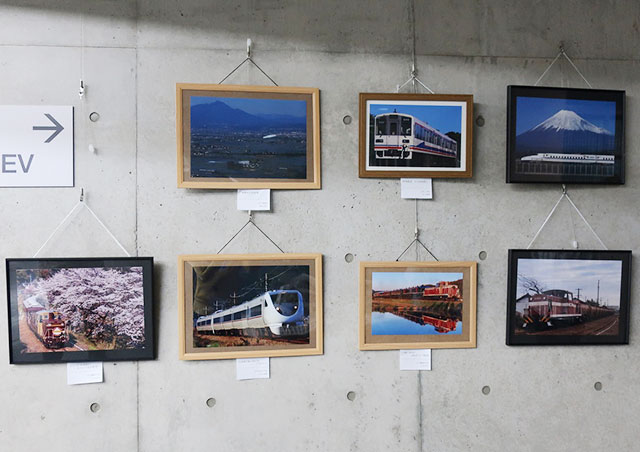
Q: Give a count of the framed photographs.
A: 7